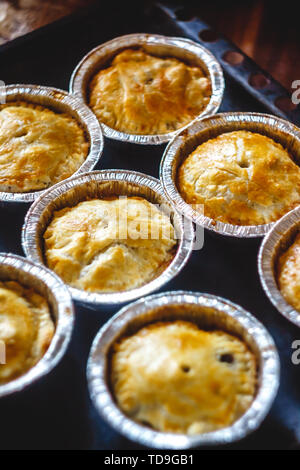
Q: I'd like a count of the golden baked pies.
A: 7